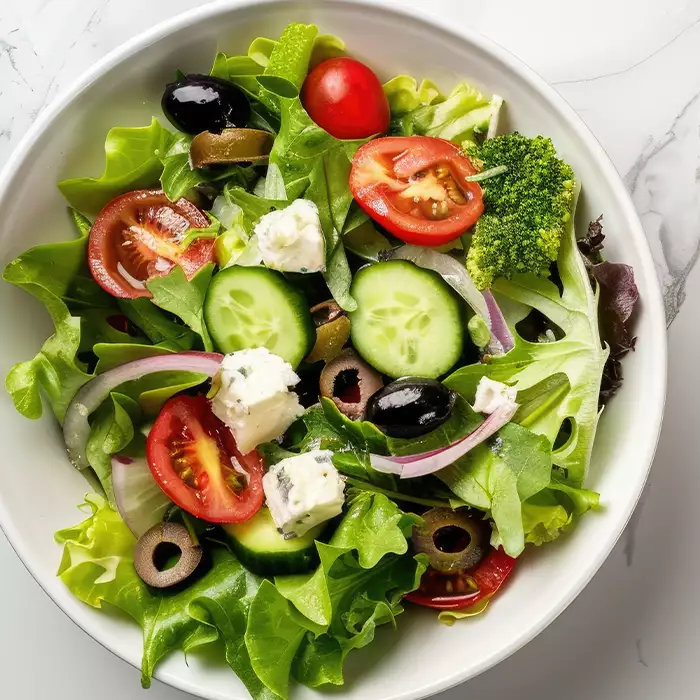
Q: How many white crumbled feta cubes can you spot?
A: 4